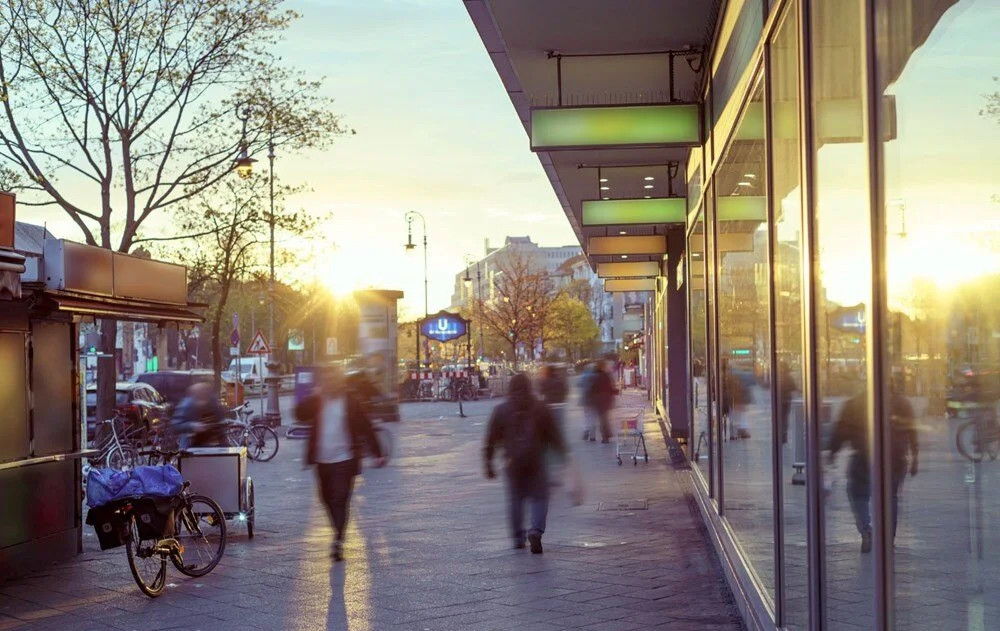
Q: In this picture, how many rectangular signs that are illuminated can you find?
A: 5